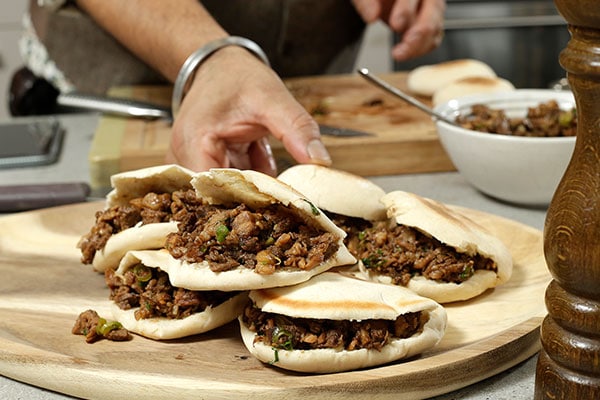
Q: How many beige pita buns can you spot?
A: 8